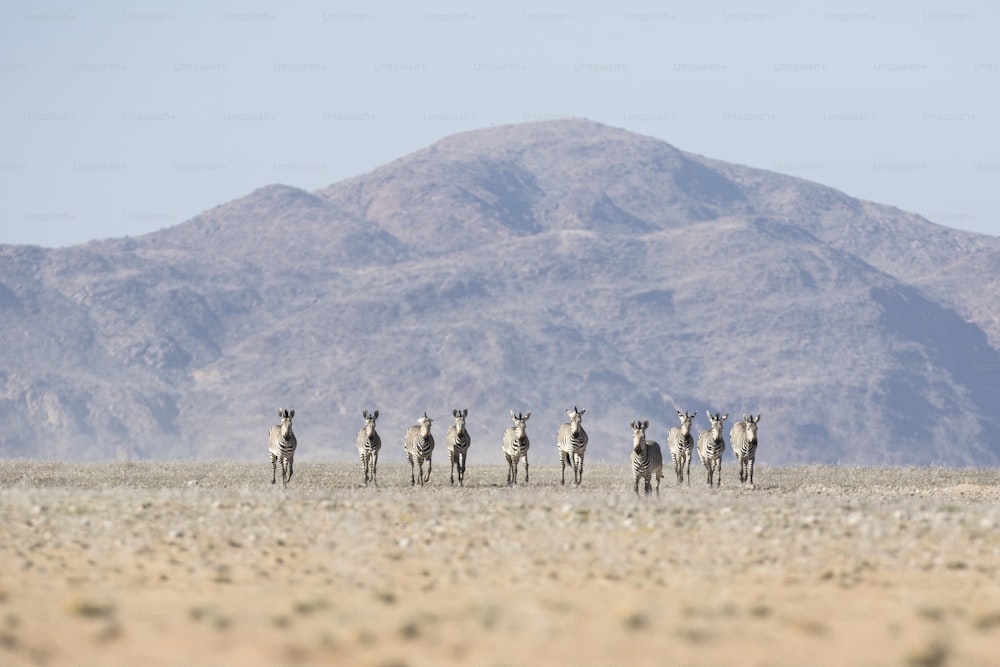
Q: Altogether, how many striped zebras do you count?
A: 10